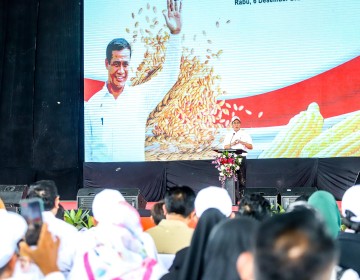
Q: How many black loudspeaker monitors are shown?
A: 4